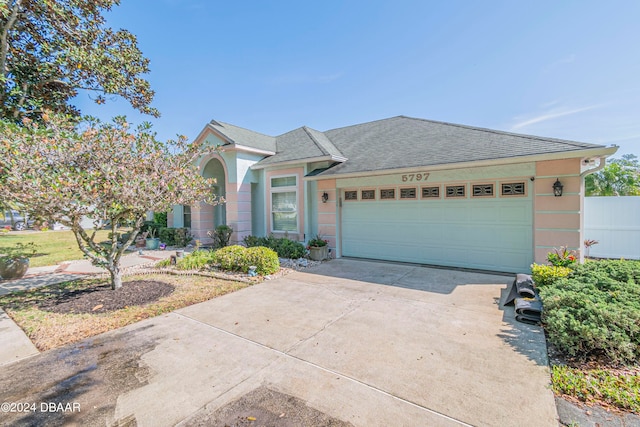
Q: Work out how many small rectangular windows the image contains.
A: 8